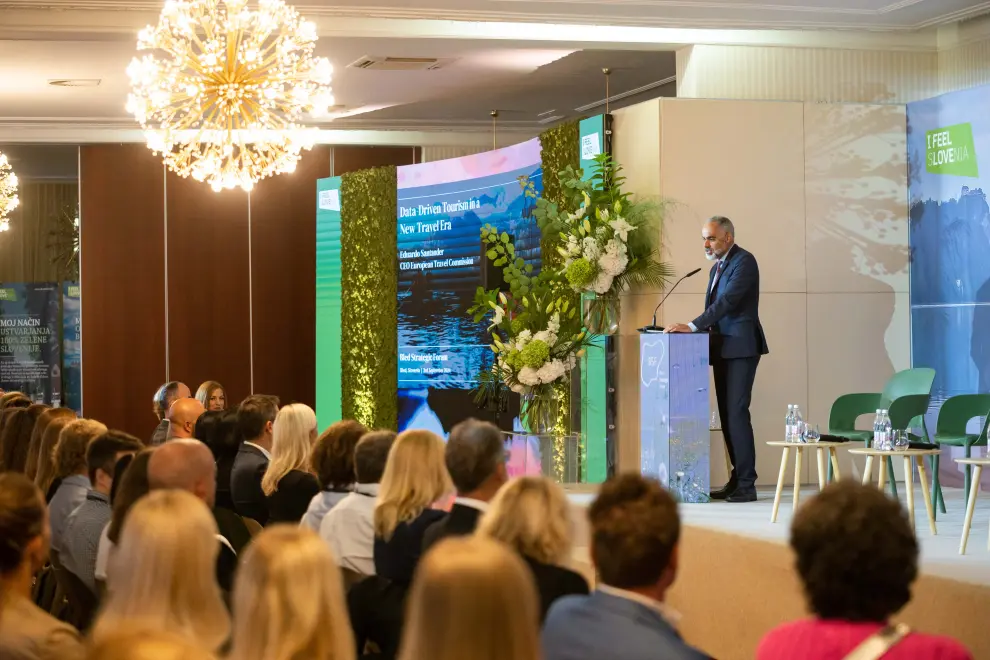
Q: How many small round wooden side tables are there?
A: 3